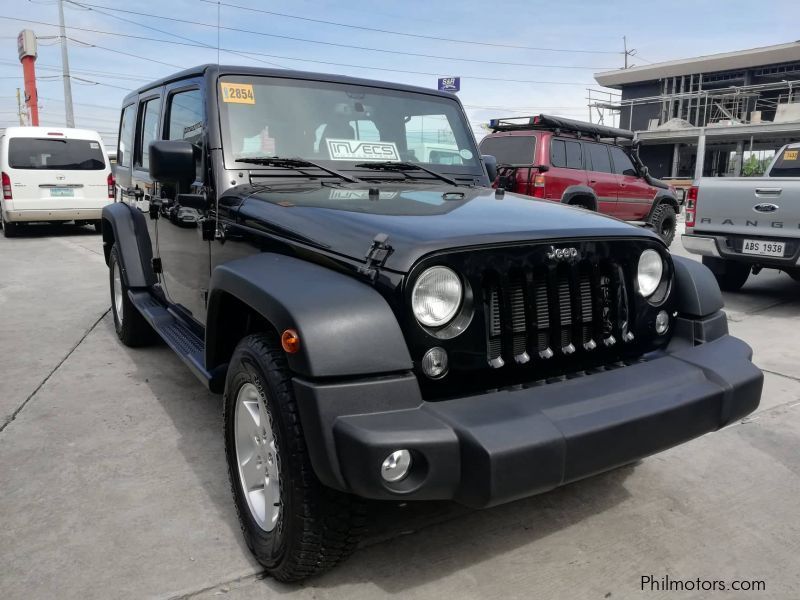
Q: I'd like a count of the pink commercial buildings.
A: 0